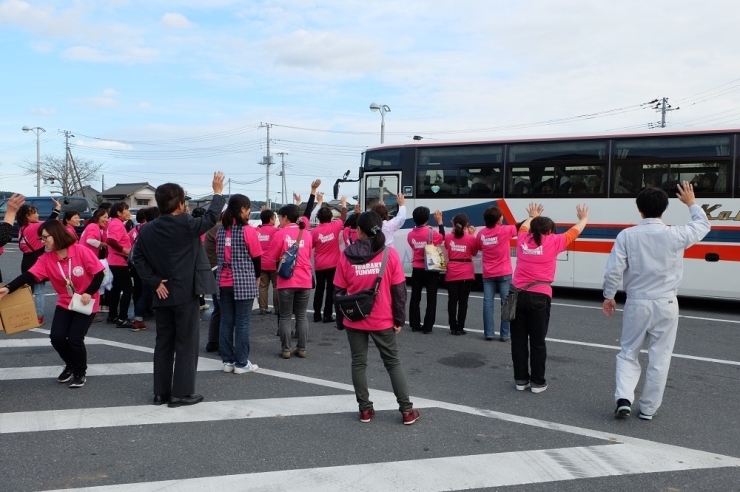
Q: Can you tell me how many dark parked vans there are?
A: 1